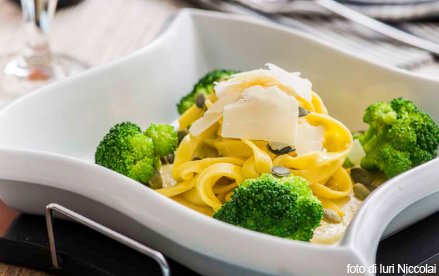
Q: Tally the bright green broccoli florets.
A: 4